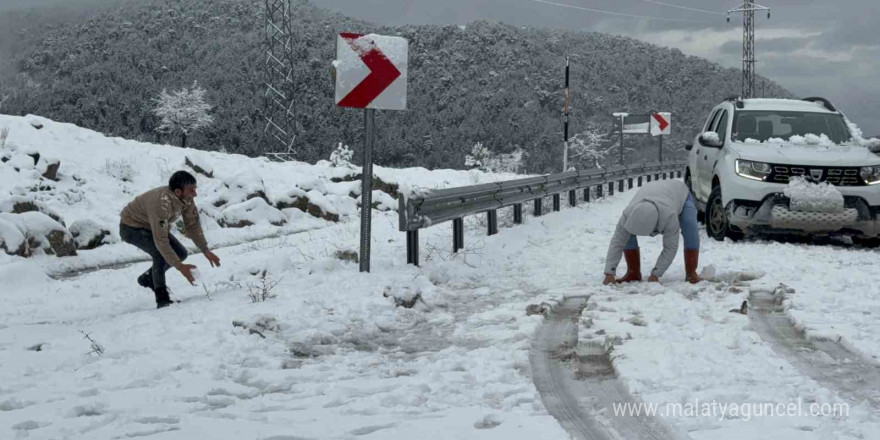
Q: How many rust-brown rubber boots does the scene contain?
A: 2